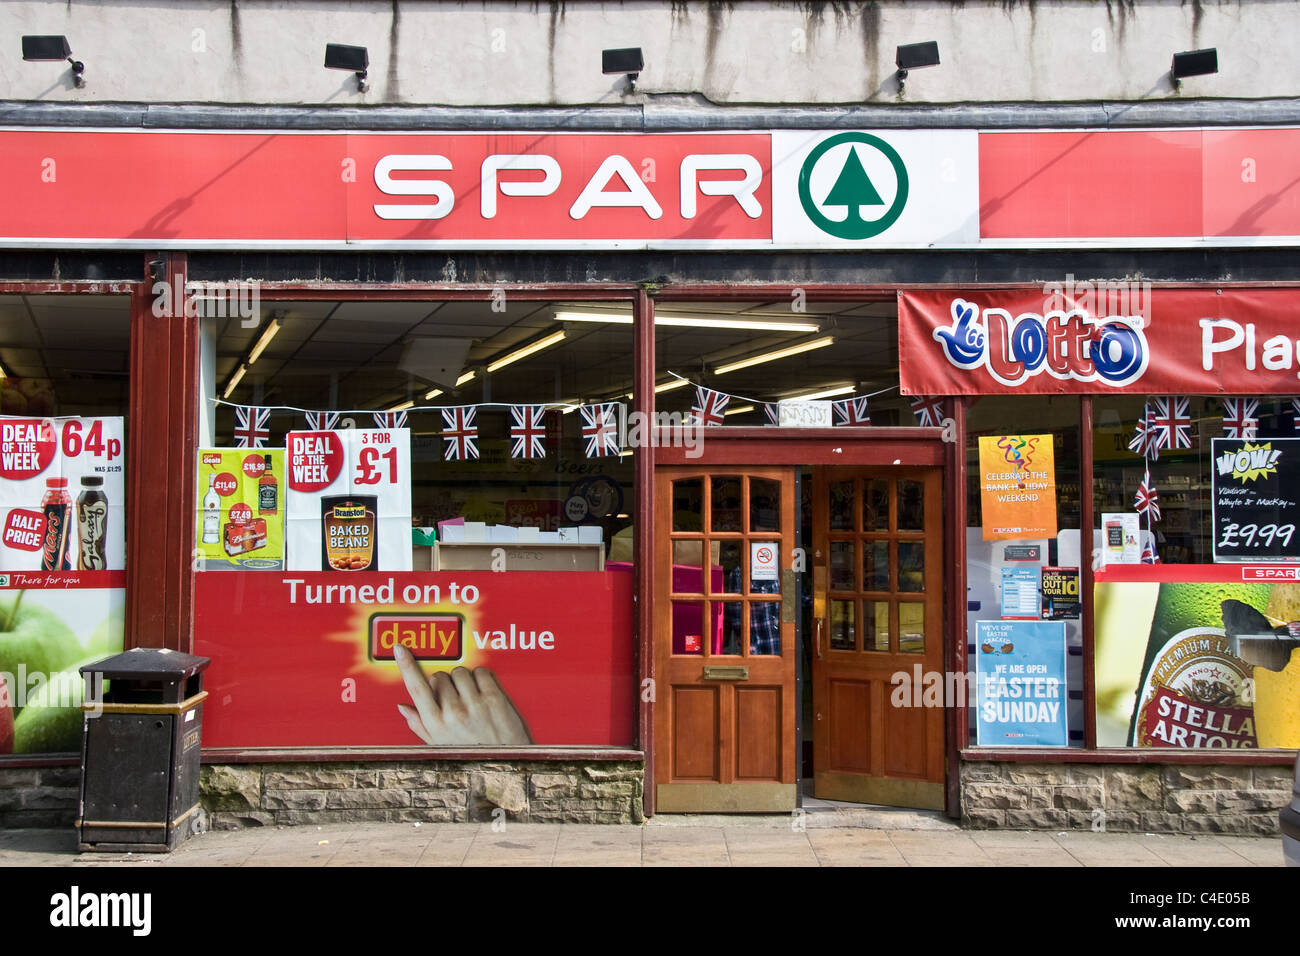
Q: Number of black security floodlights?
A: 5